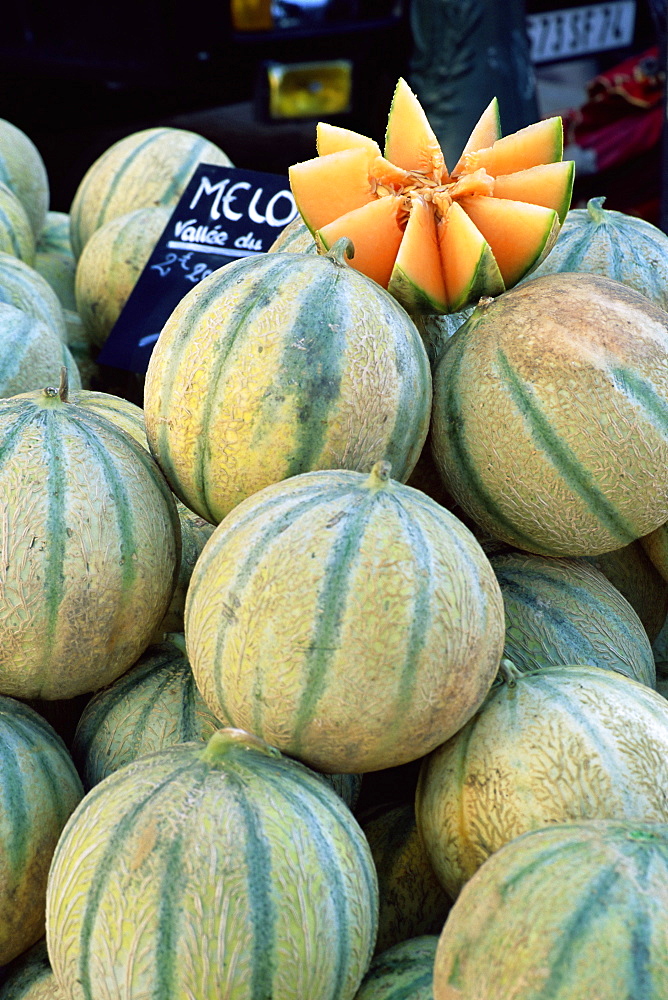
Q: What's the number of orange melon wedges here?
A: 10